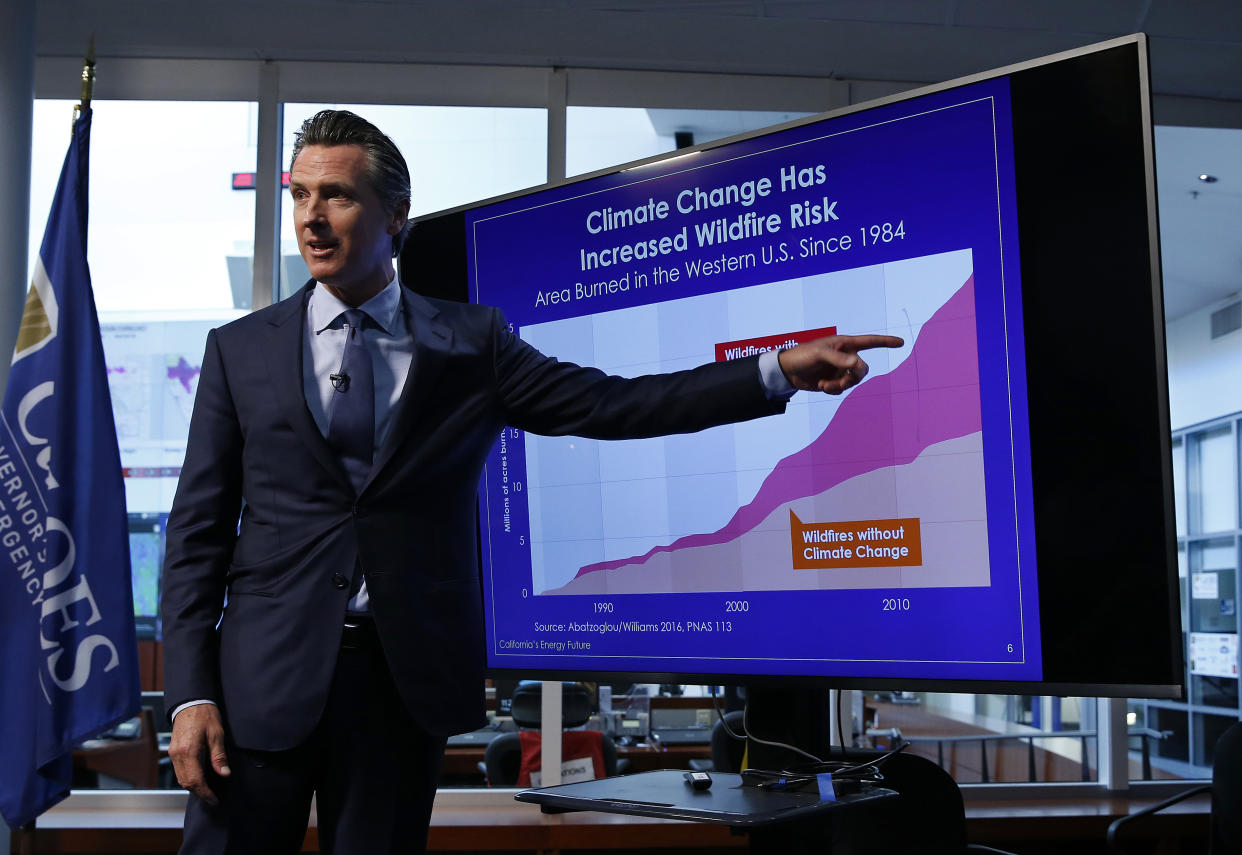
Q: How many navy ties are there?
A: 1